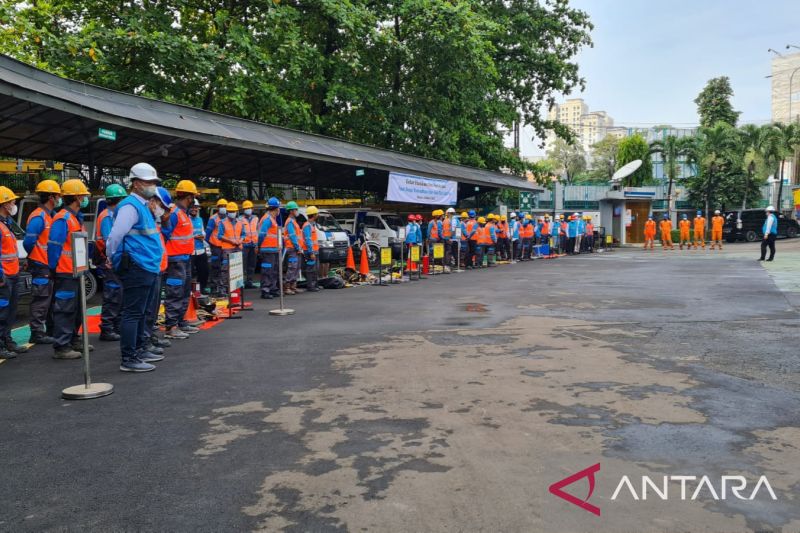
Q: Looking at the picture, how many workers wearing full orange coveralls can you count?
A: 5